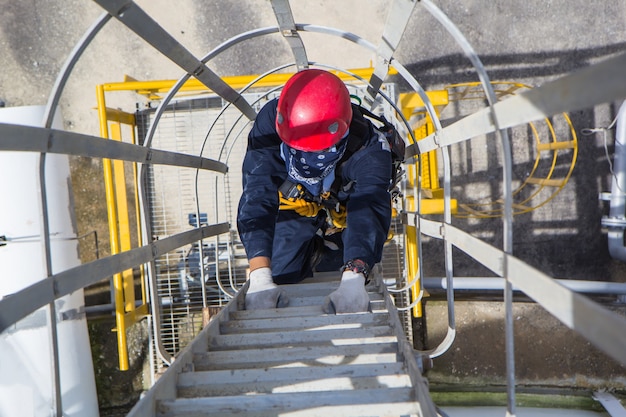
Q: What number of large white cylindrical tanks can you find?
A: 1